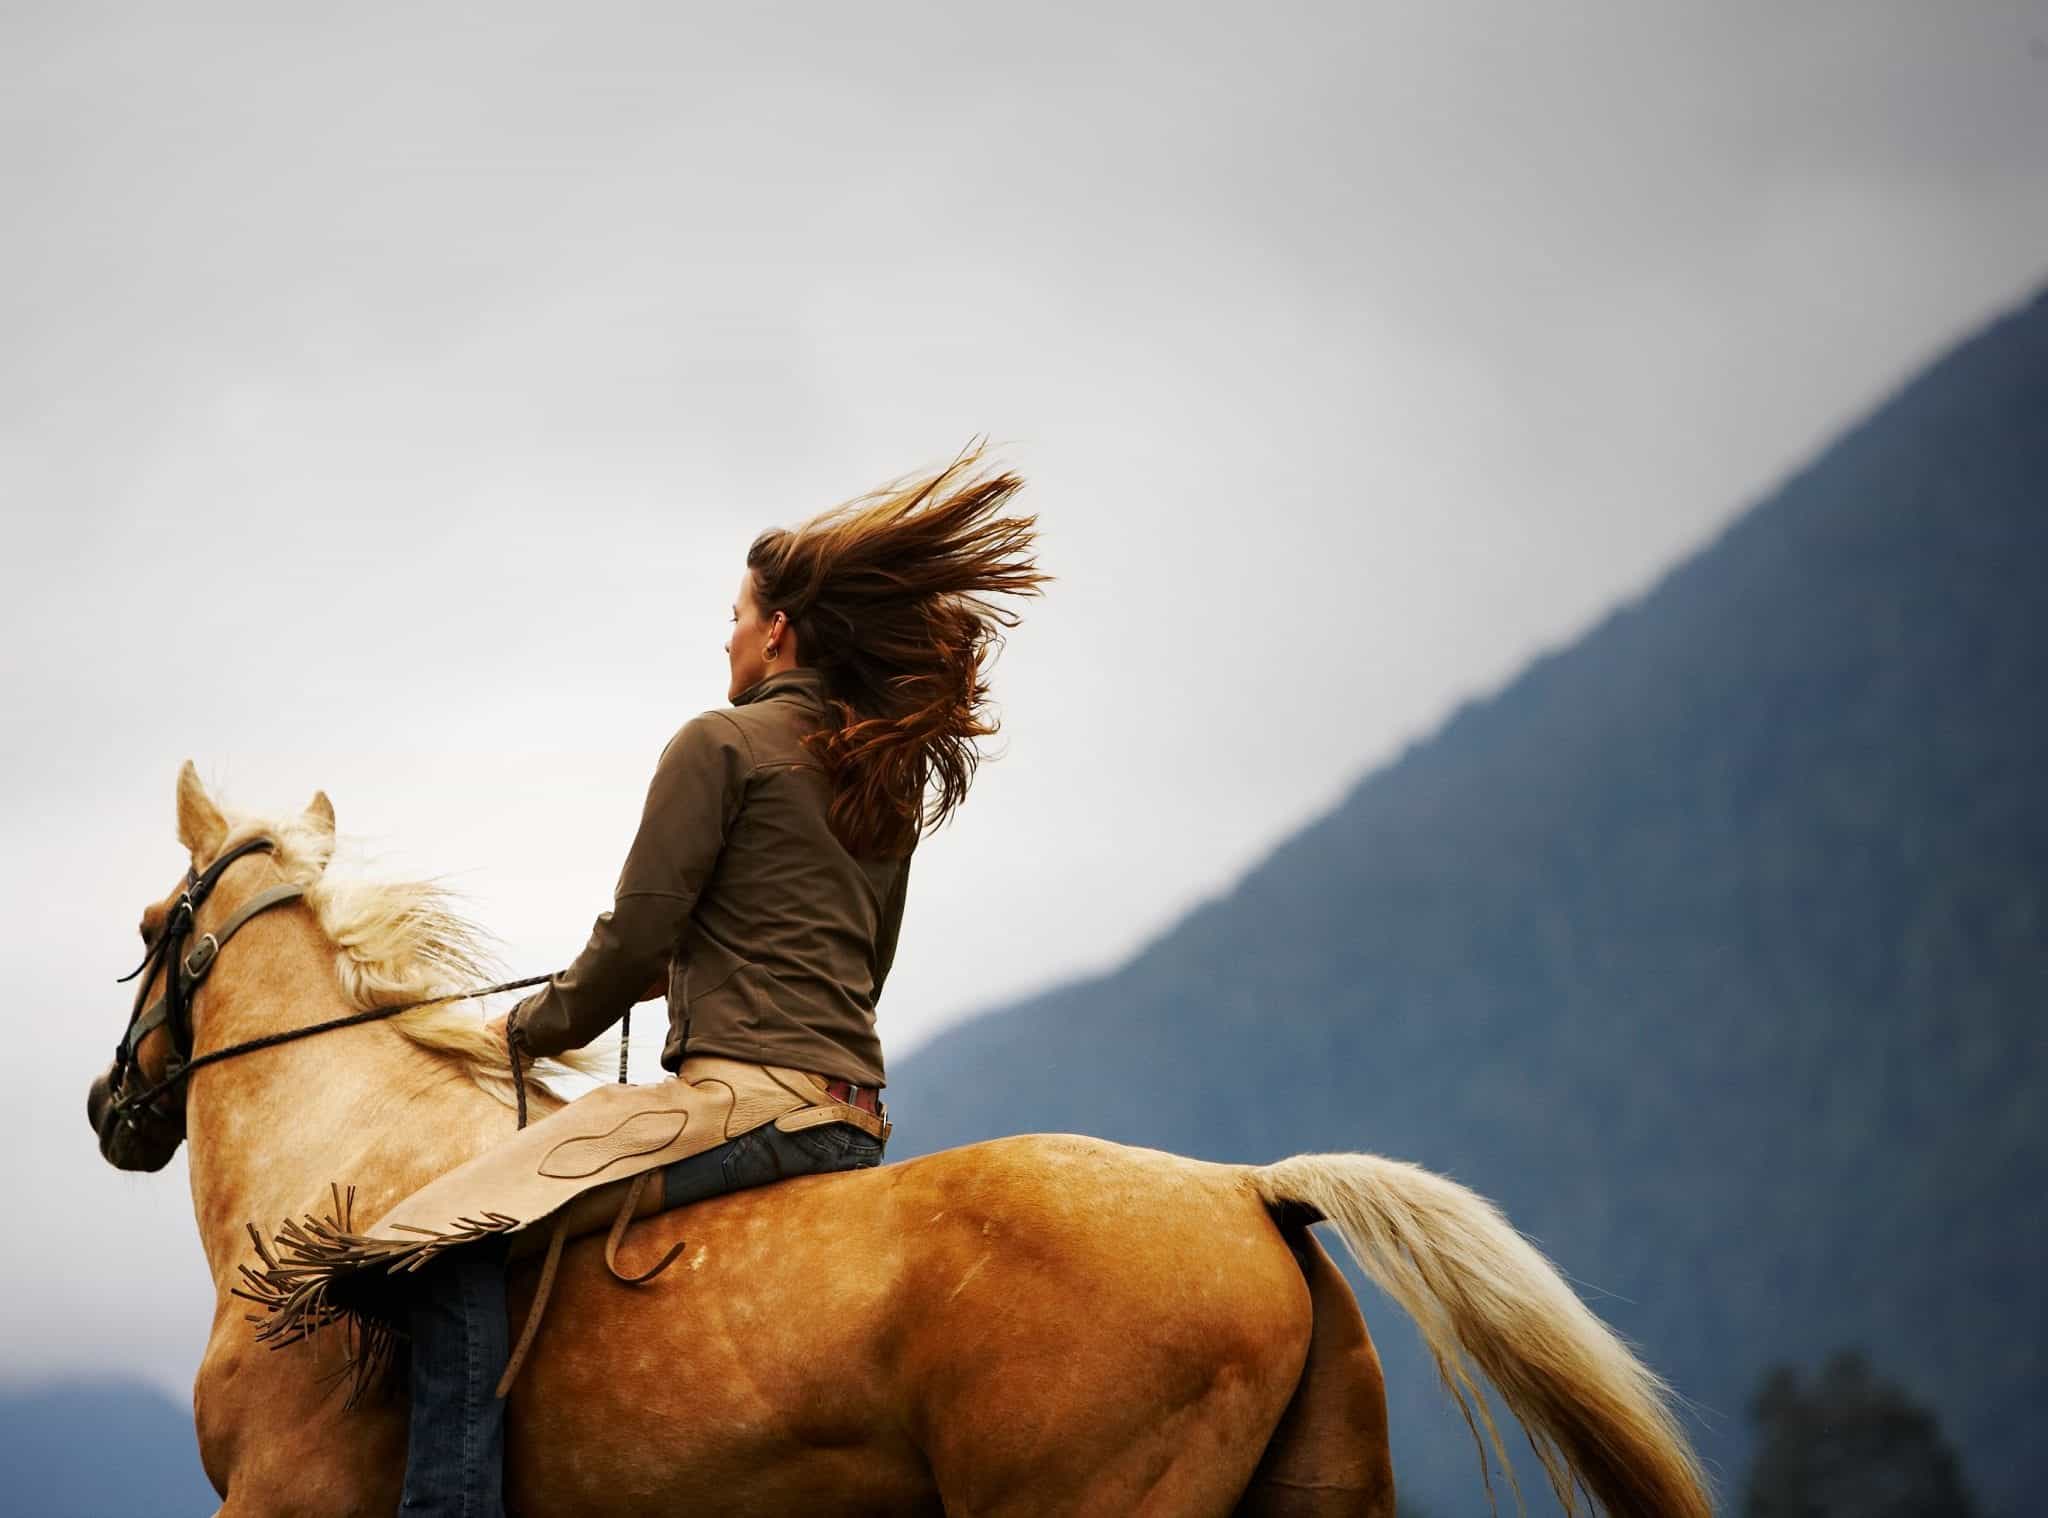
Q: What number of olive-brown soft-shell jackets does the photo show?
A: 1